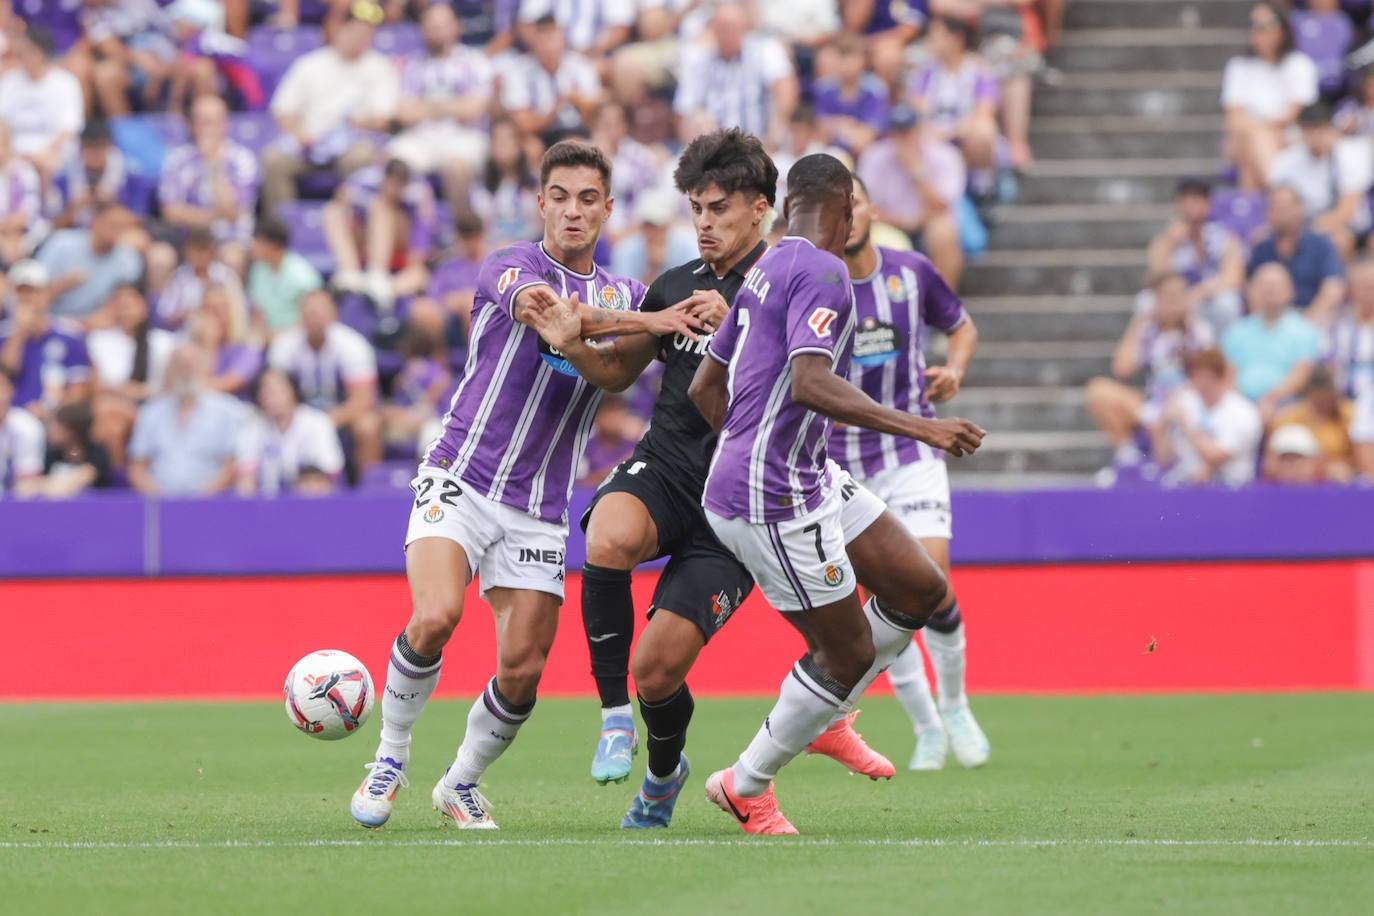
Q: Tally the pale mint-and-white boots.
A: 2